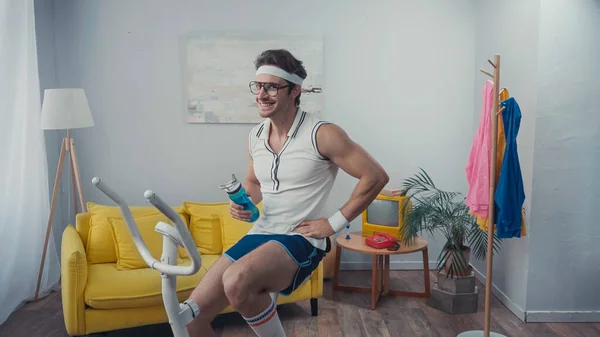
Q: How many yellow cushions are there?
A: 4